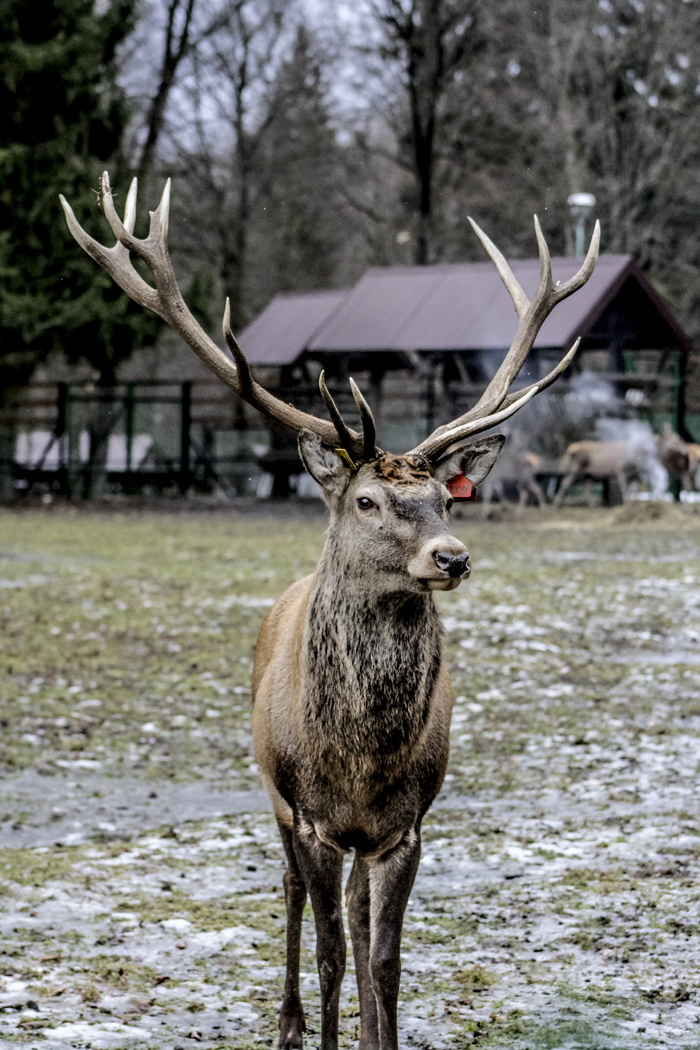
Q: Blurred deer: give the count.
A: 3